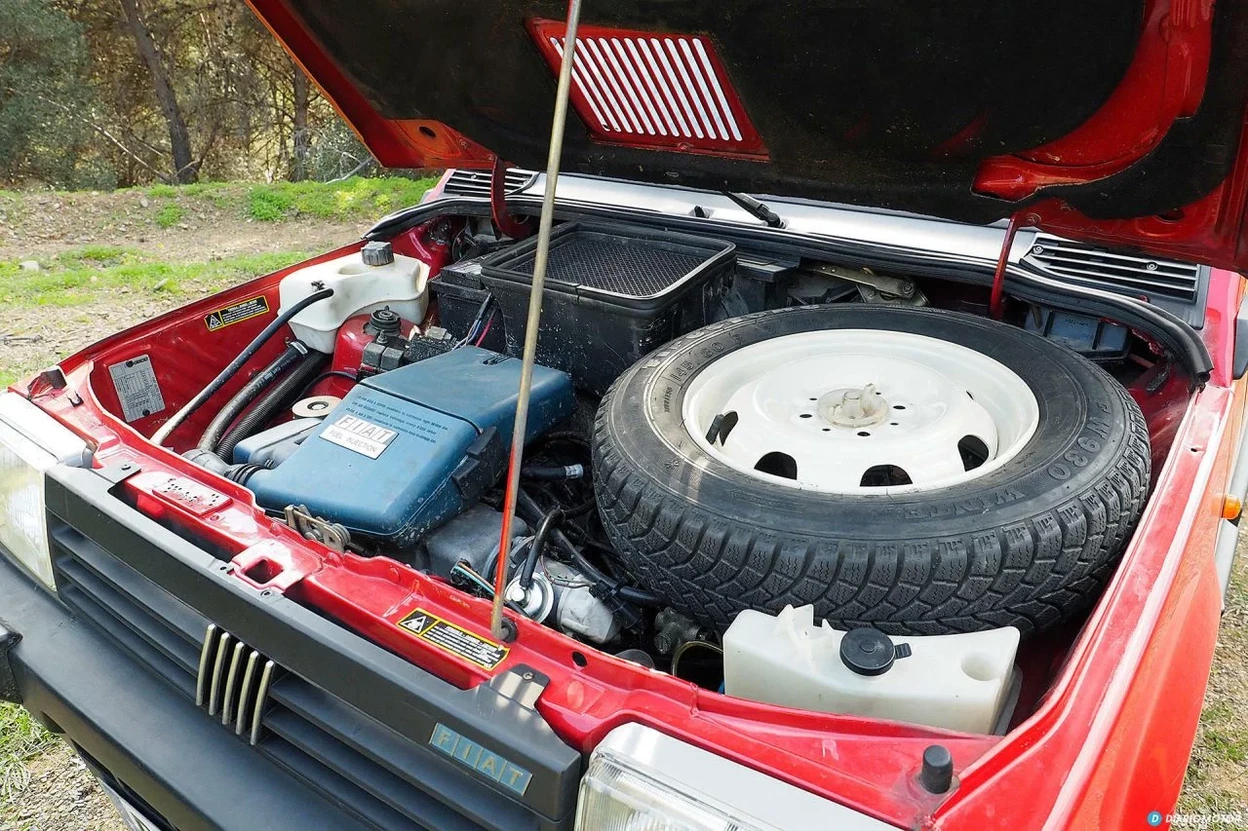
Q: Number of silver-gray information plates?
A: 1